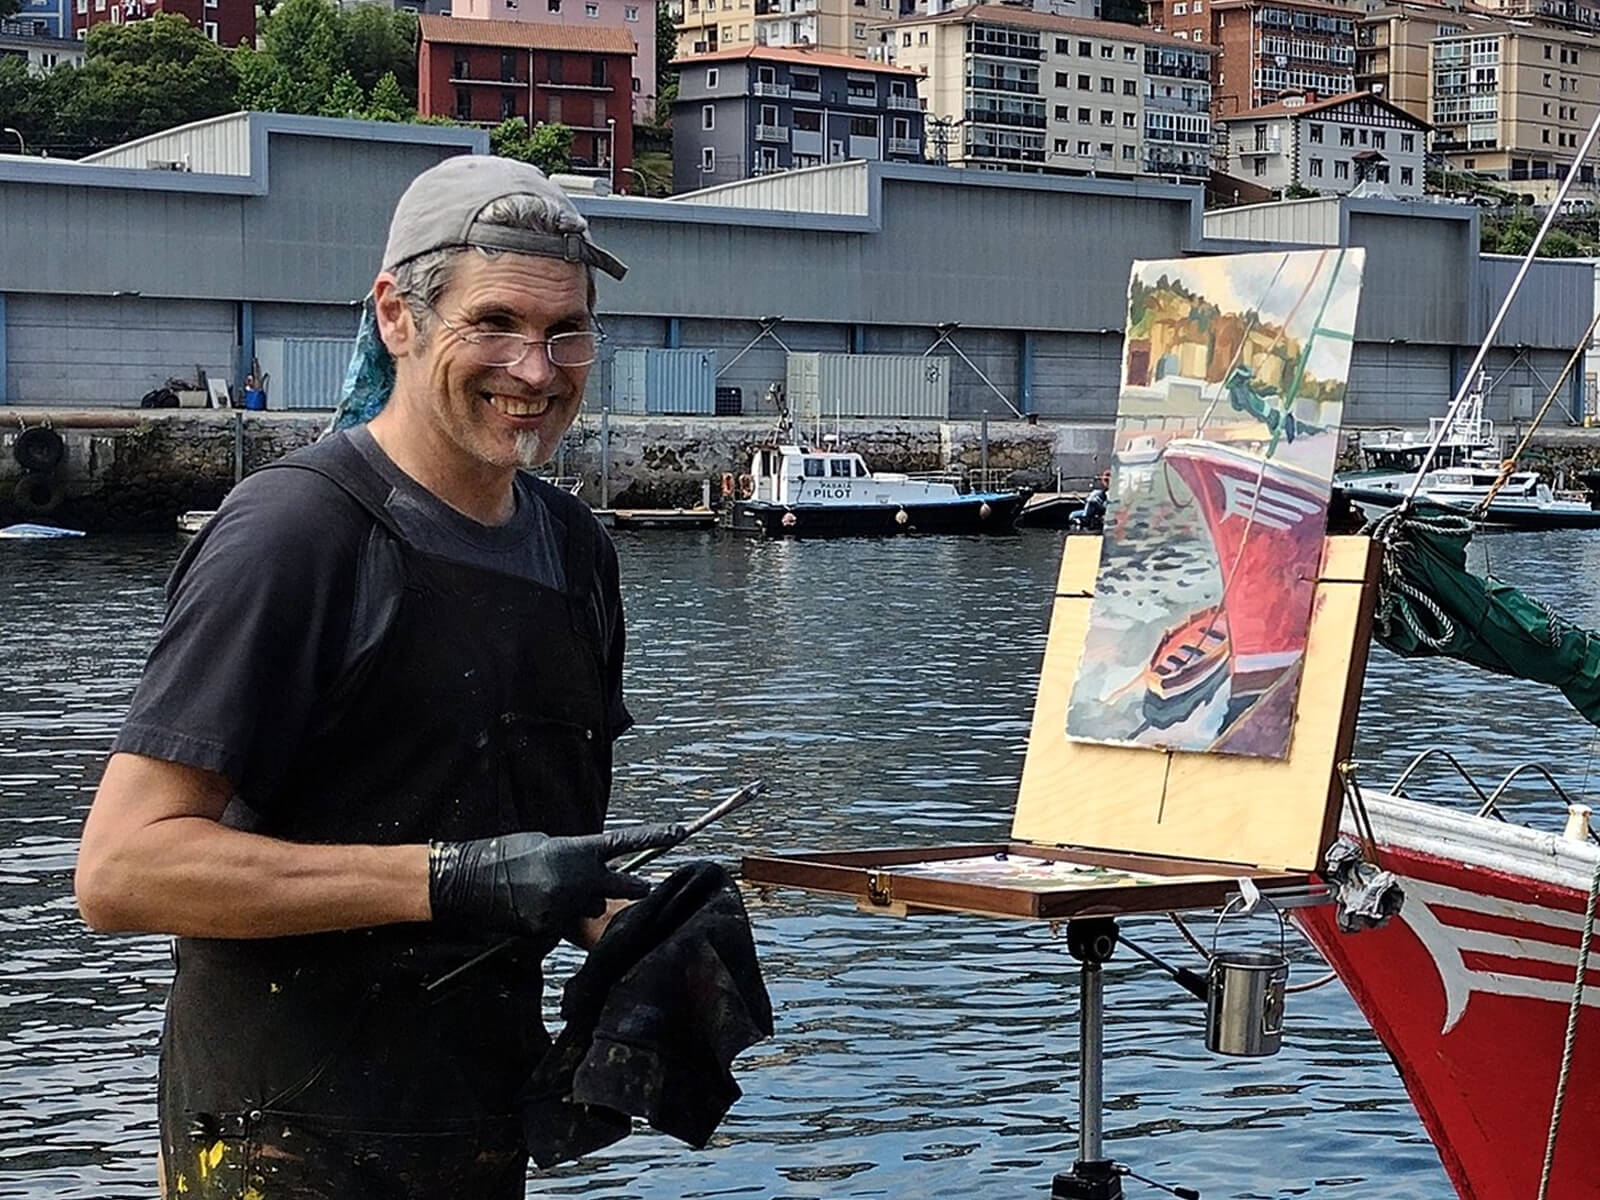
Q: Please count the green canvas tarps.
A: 1